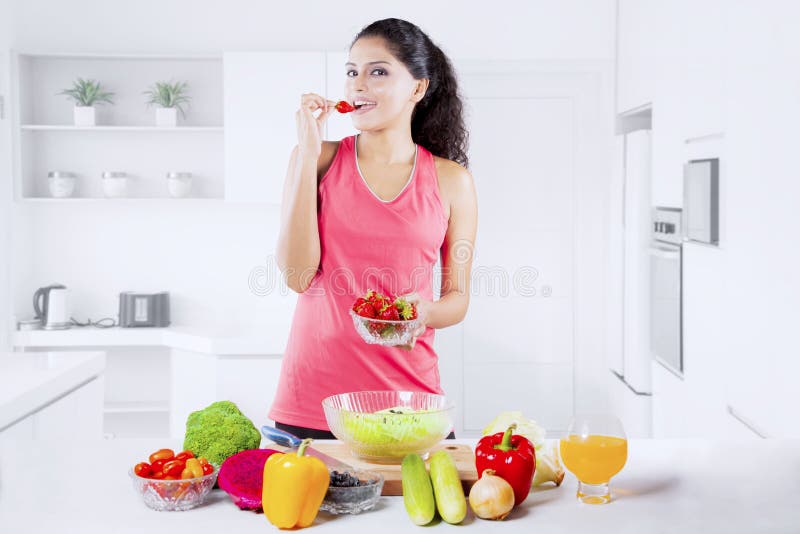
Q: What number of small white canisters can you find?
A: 3